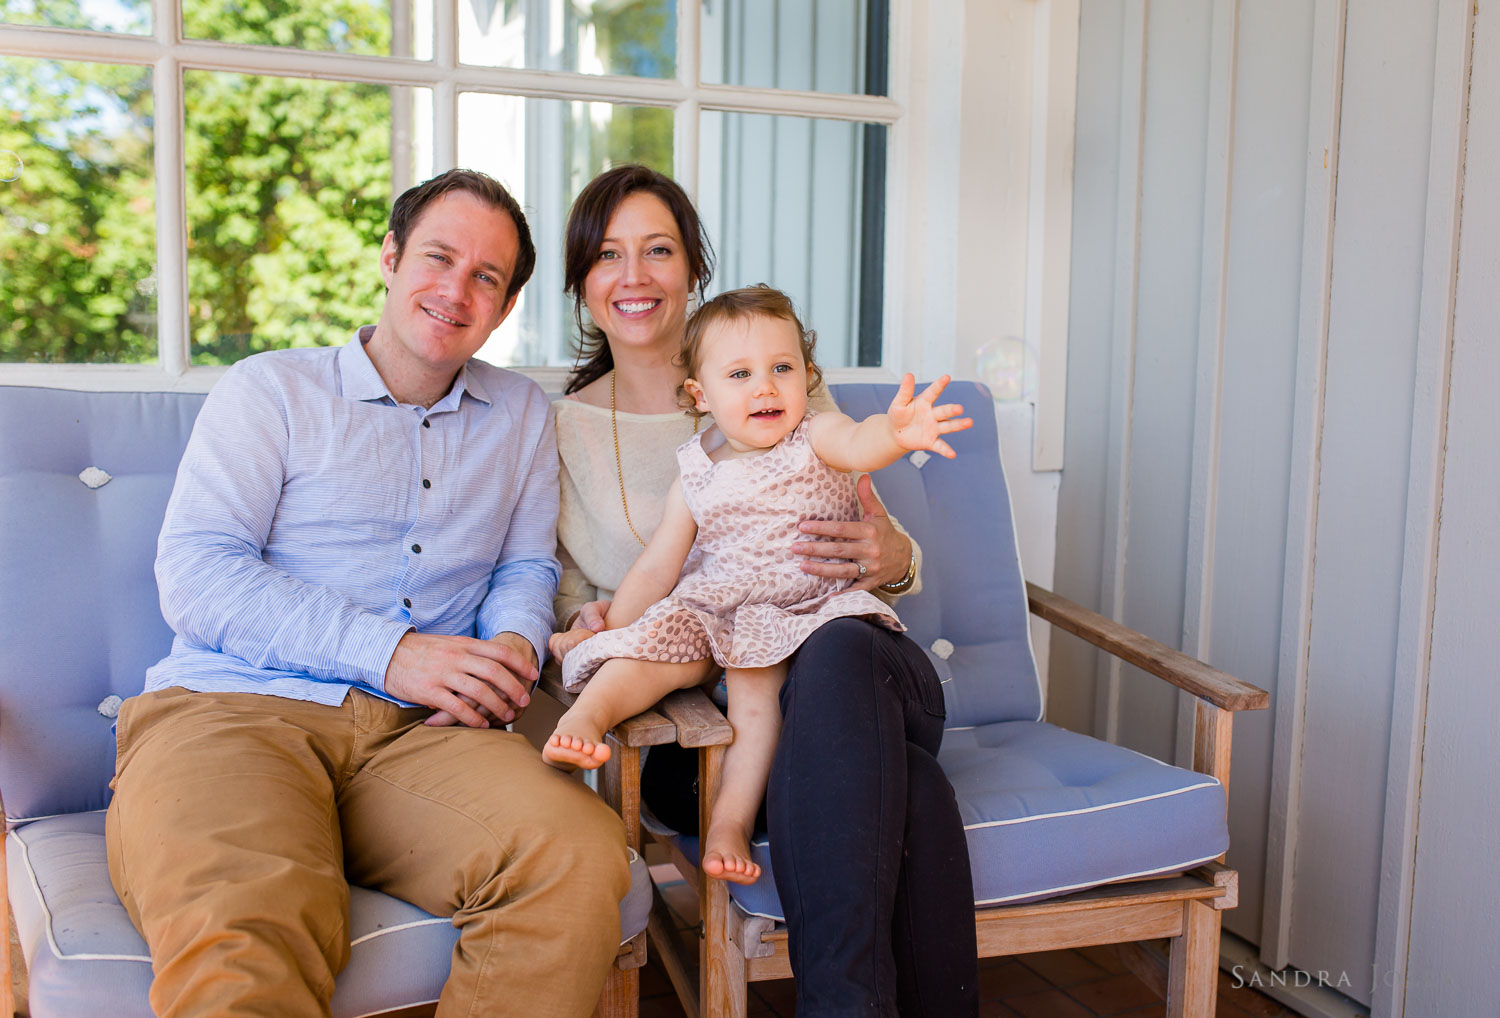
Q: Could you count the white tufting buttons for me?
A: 4